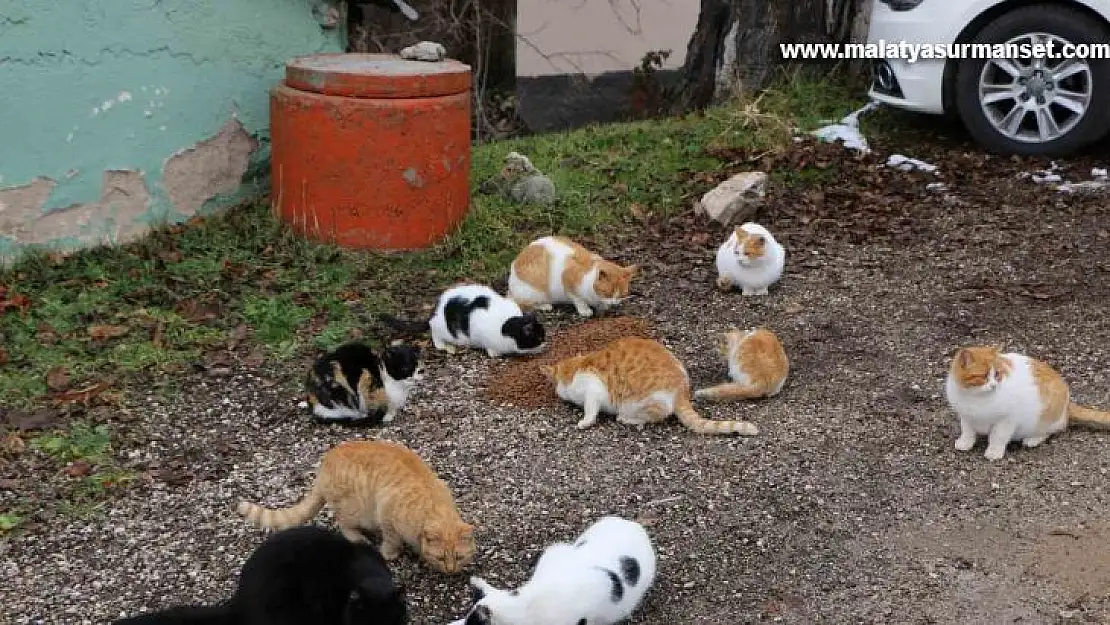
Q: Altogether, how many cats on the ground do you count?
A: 10